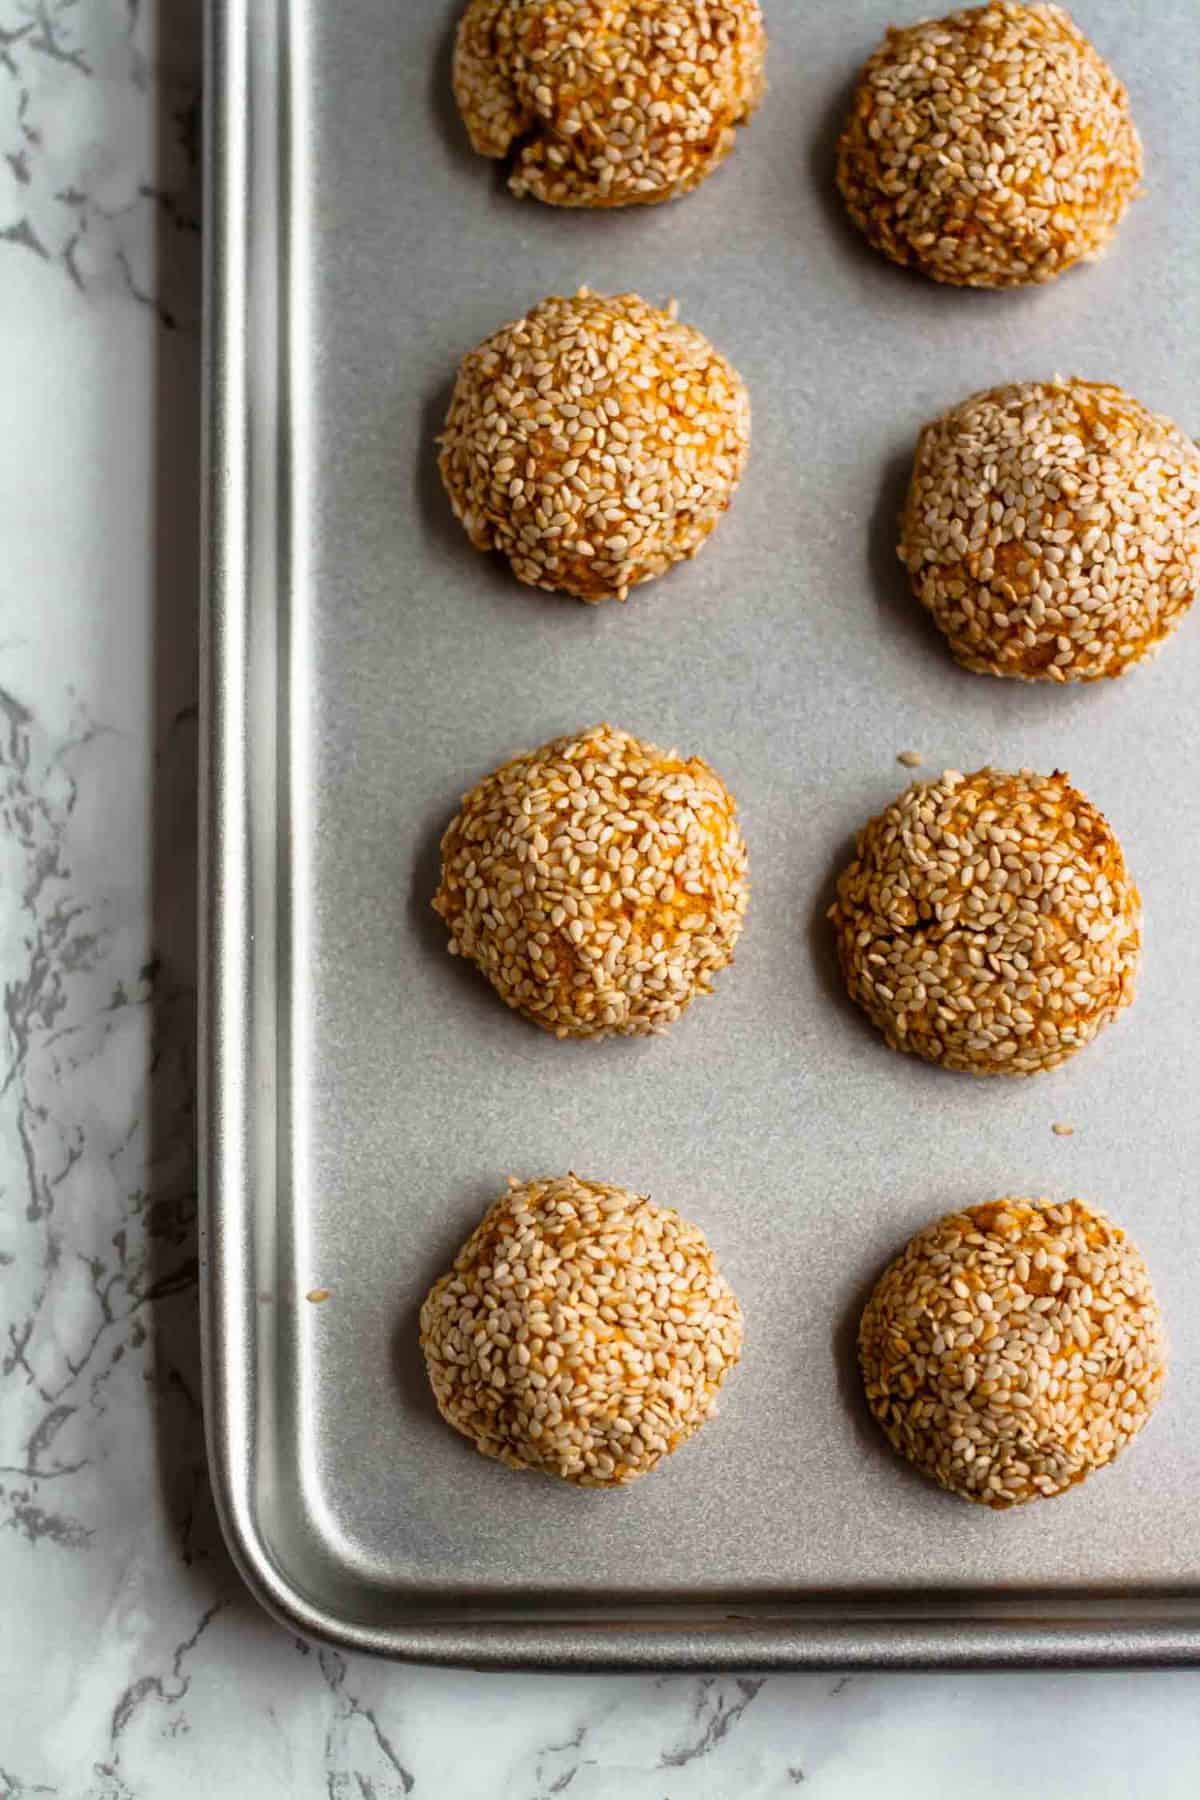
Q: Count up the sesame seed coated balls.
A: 8